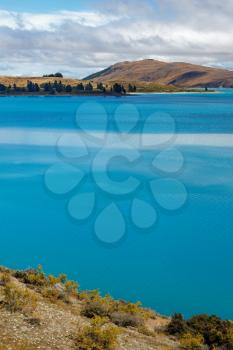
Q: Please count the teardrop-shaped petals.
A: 10